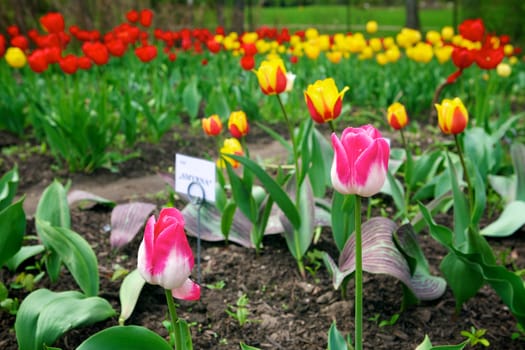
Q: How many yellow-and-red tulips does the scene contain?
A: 7